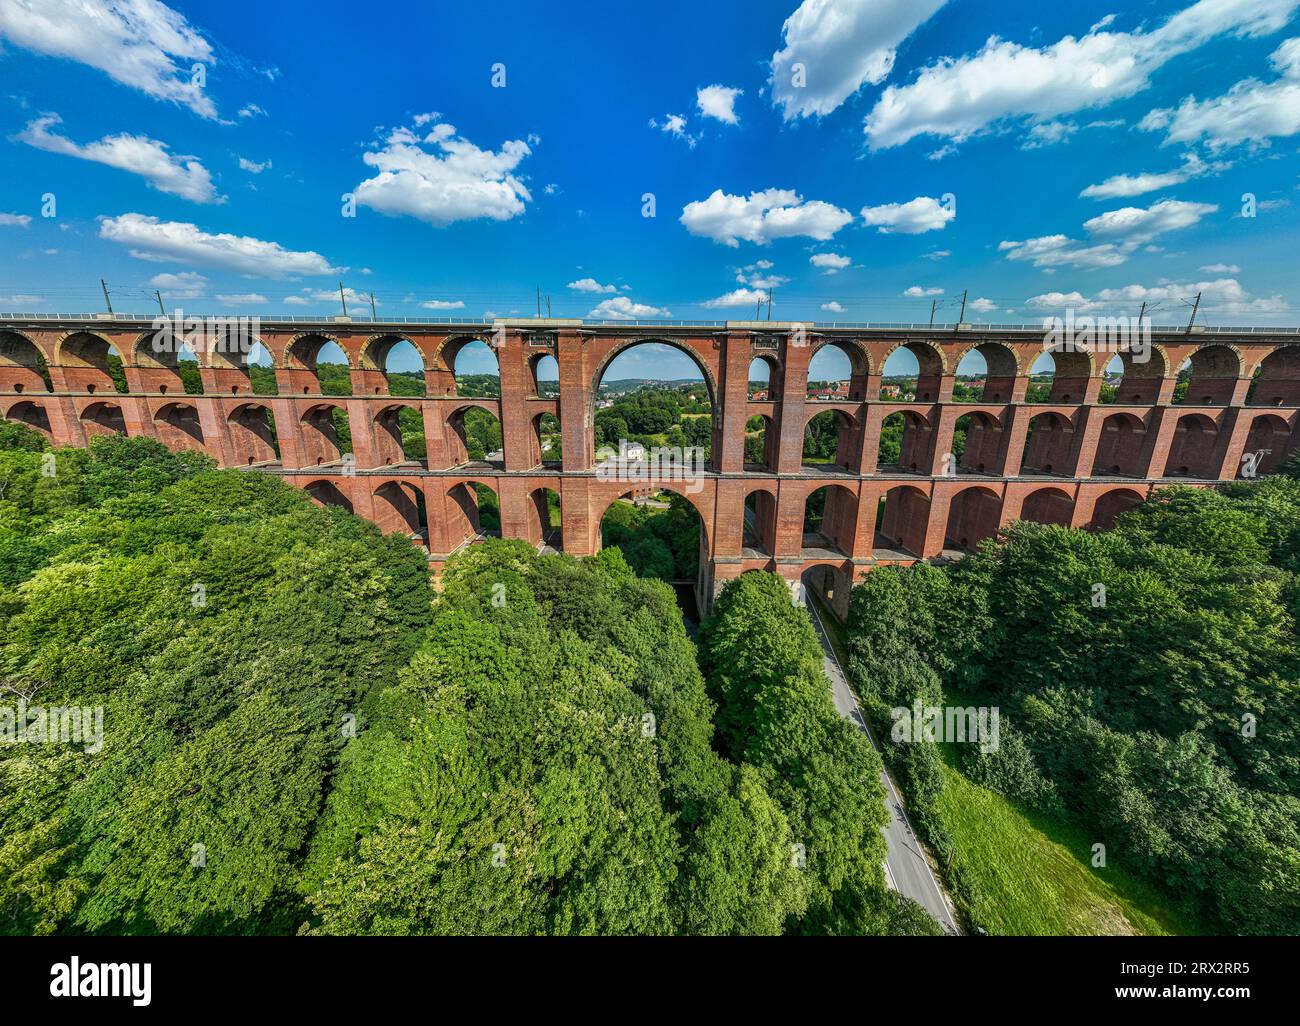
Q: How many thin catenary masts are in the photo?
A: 12